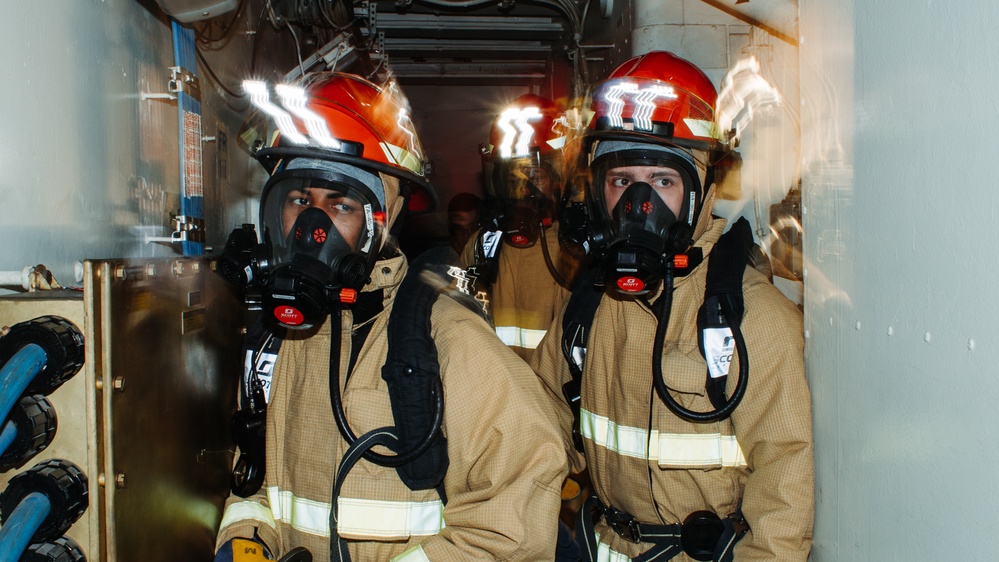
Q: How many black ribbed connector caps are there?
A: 4